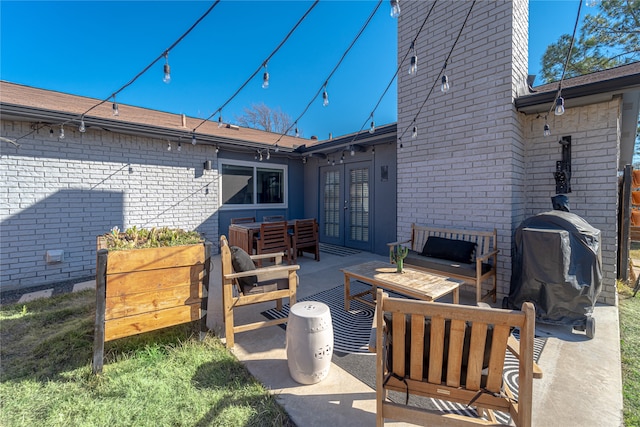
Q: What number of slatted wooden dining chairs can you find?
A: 4